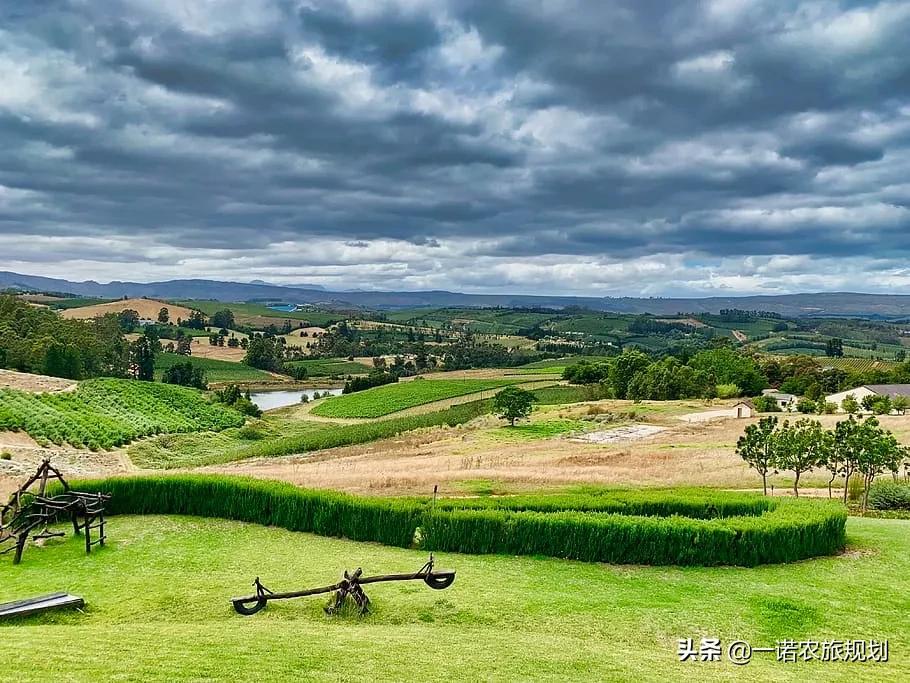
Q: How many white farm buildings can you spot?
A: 3